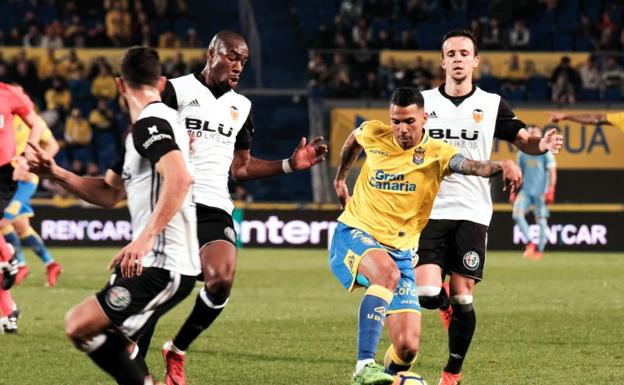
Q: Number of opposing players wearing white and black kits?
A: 3